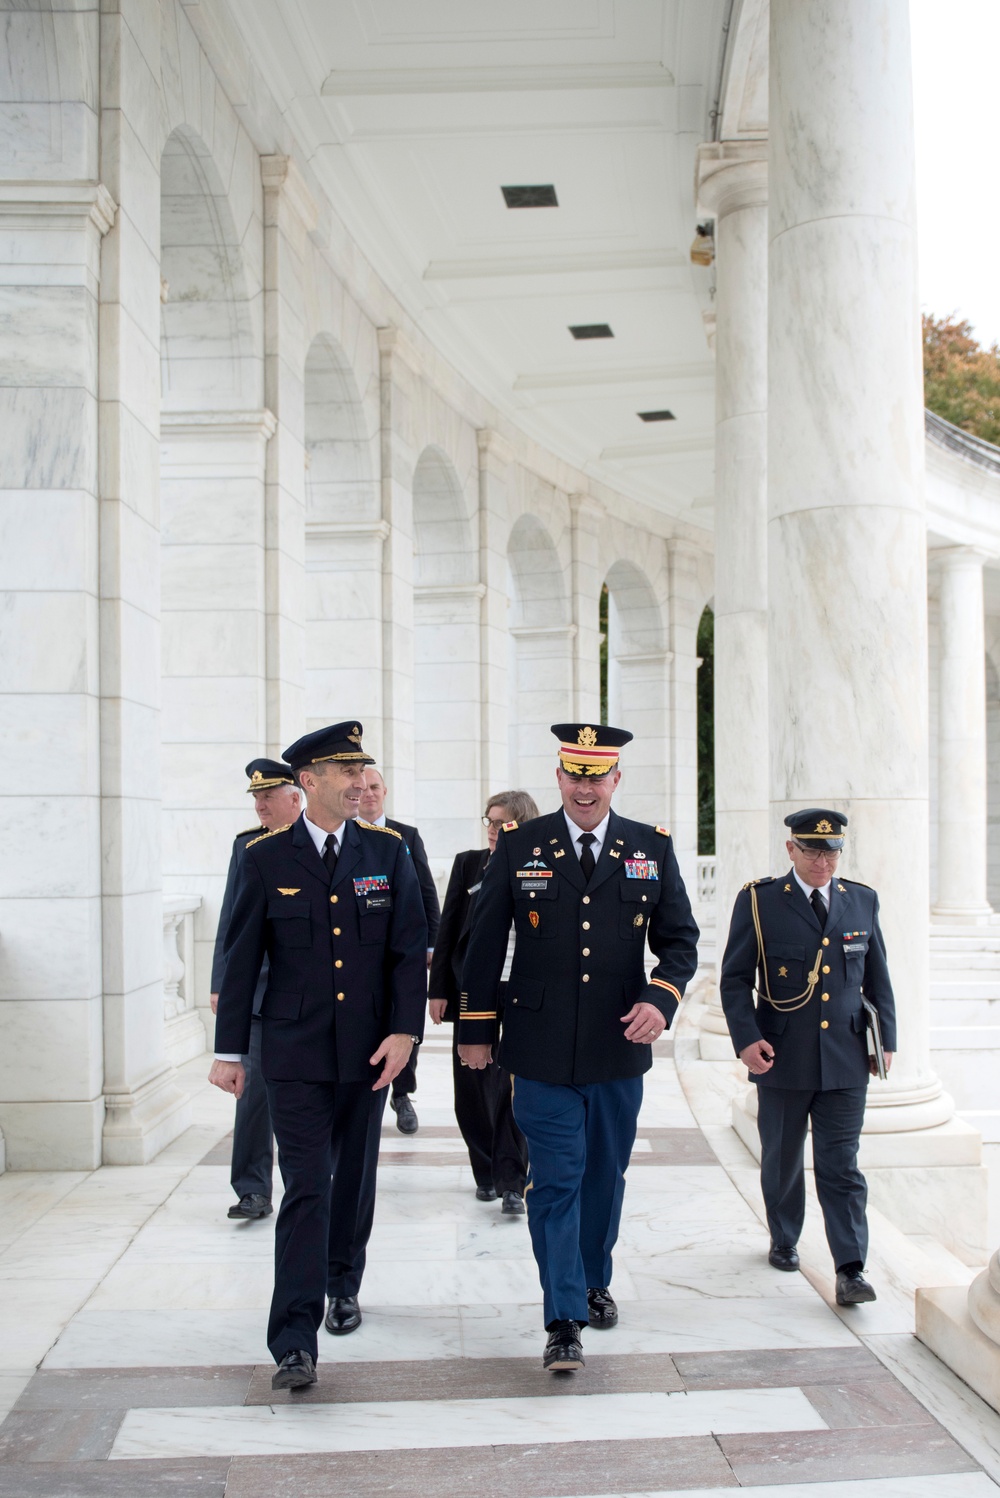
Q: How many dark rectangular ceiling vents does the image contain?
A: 3